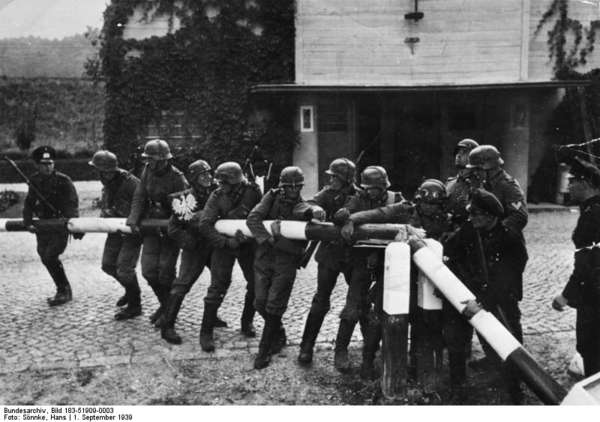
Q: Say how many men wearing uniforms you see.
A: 13